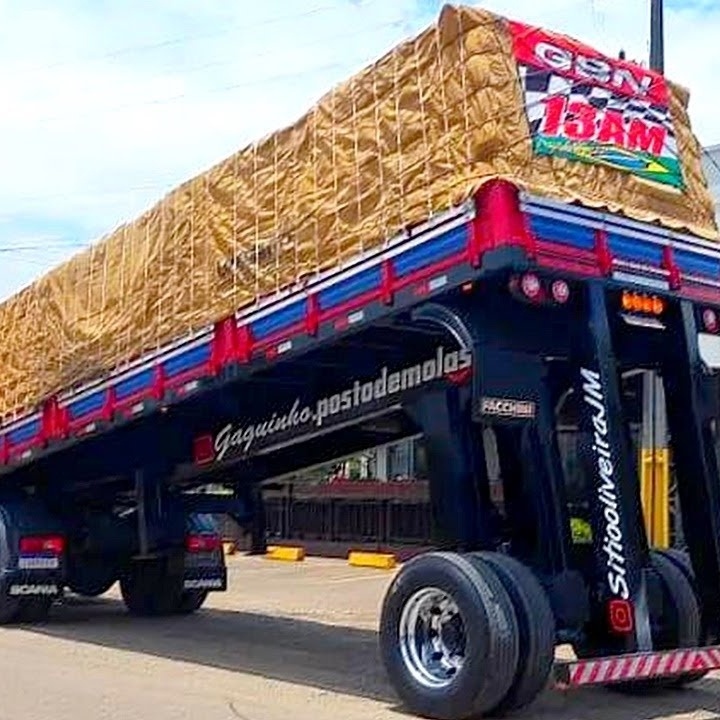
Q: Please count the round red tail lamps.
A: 3